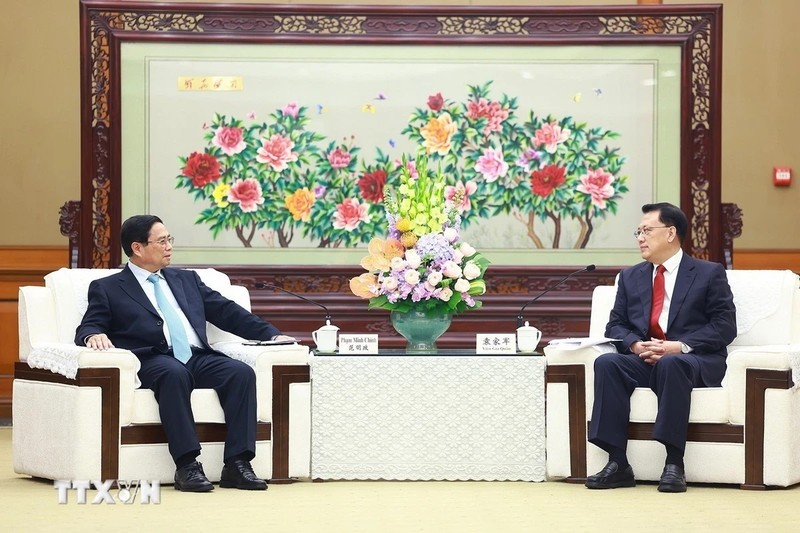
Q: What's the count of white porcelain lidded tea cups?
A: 2